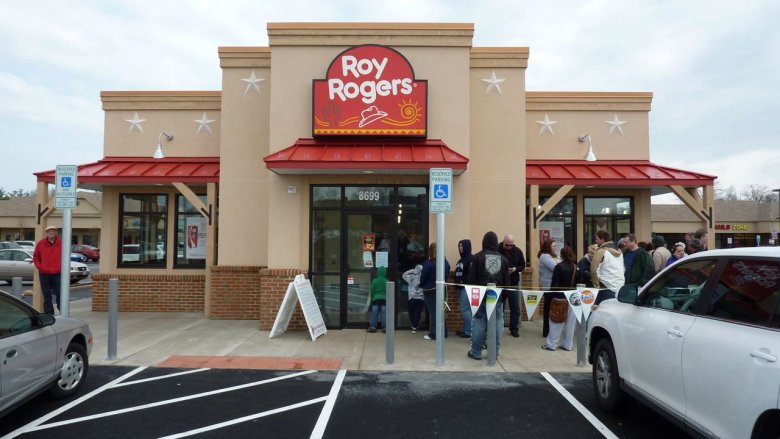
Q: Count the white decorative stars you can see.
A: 6